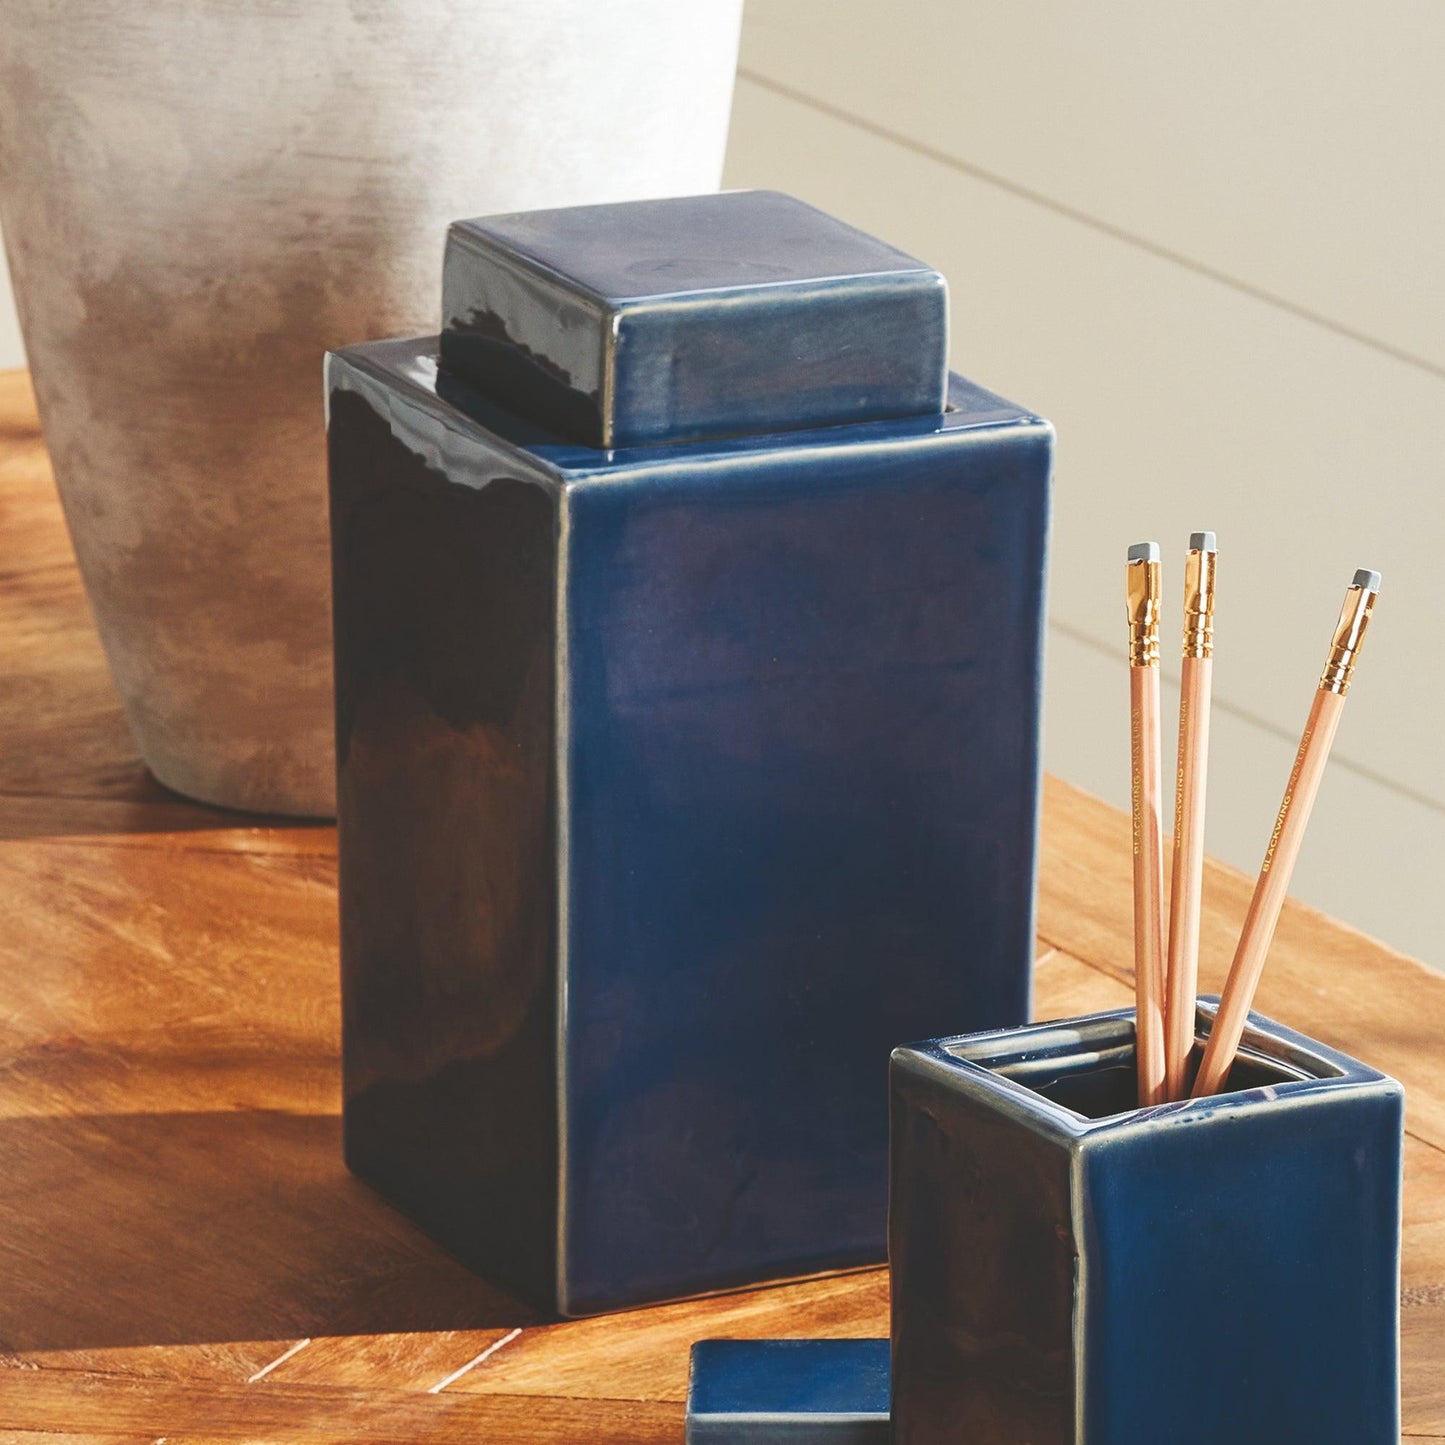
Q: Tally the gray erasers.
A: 3